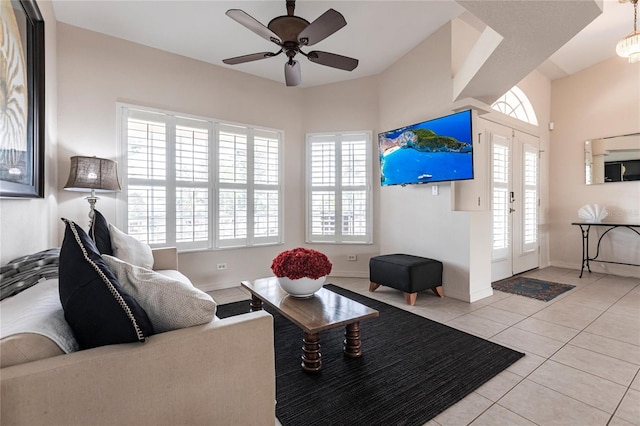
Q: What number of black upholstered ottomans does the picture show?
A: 1